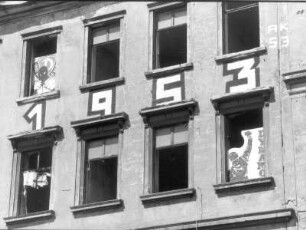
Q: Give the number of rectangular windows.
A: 8